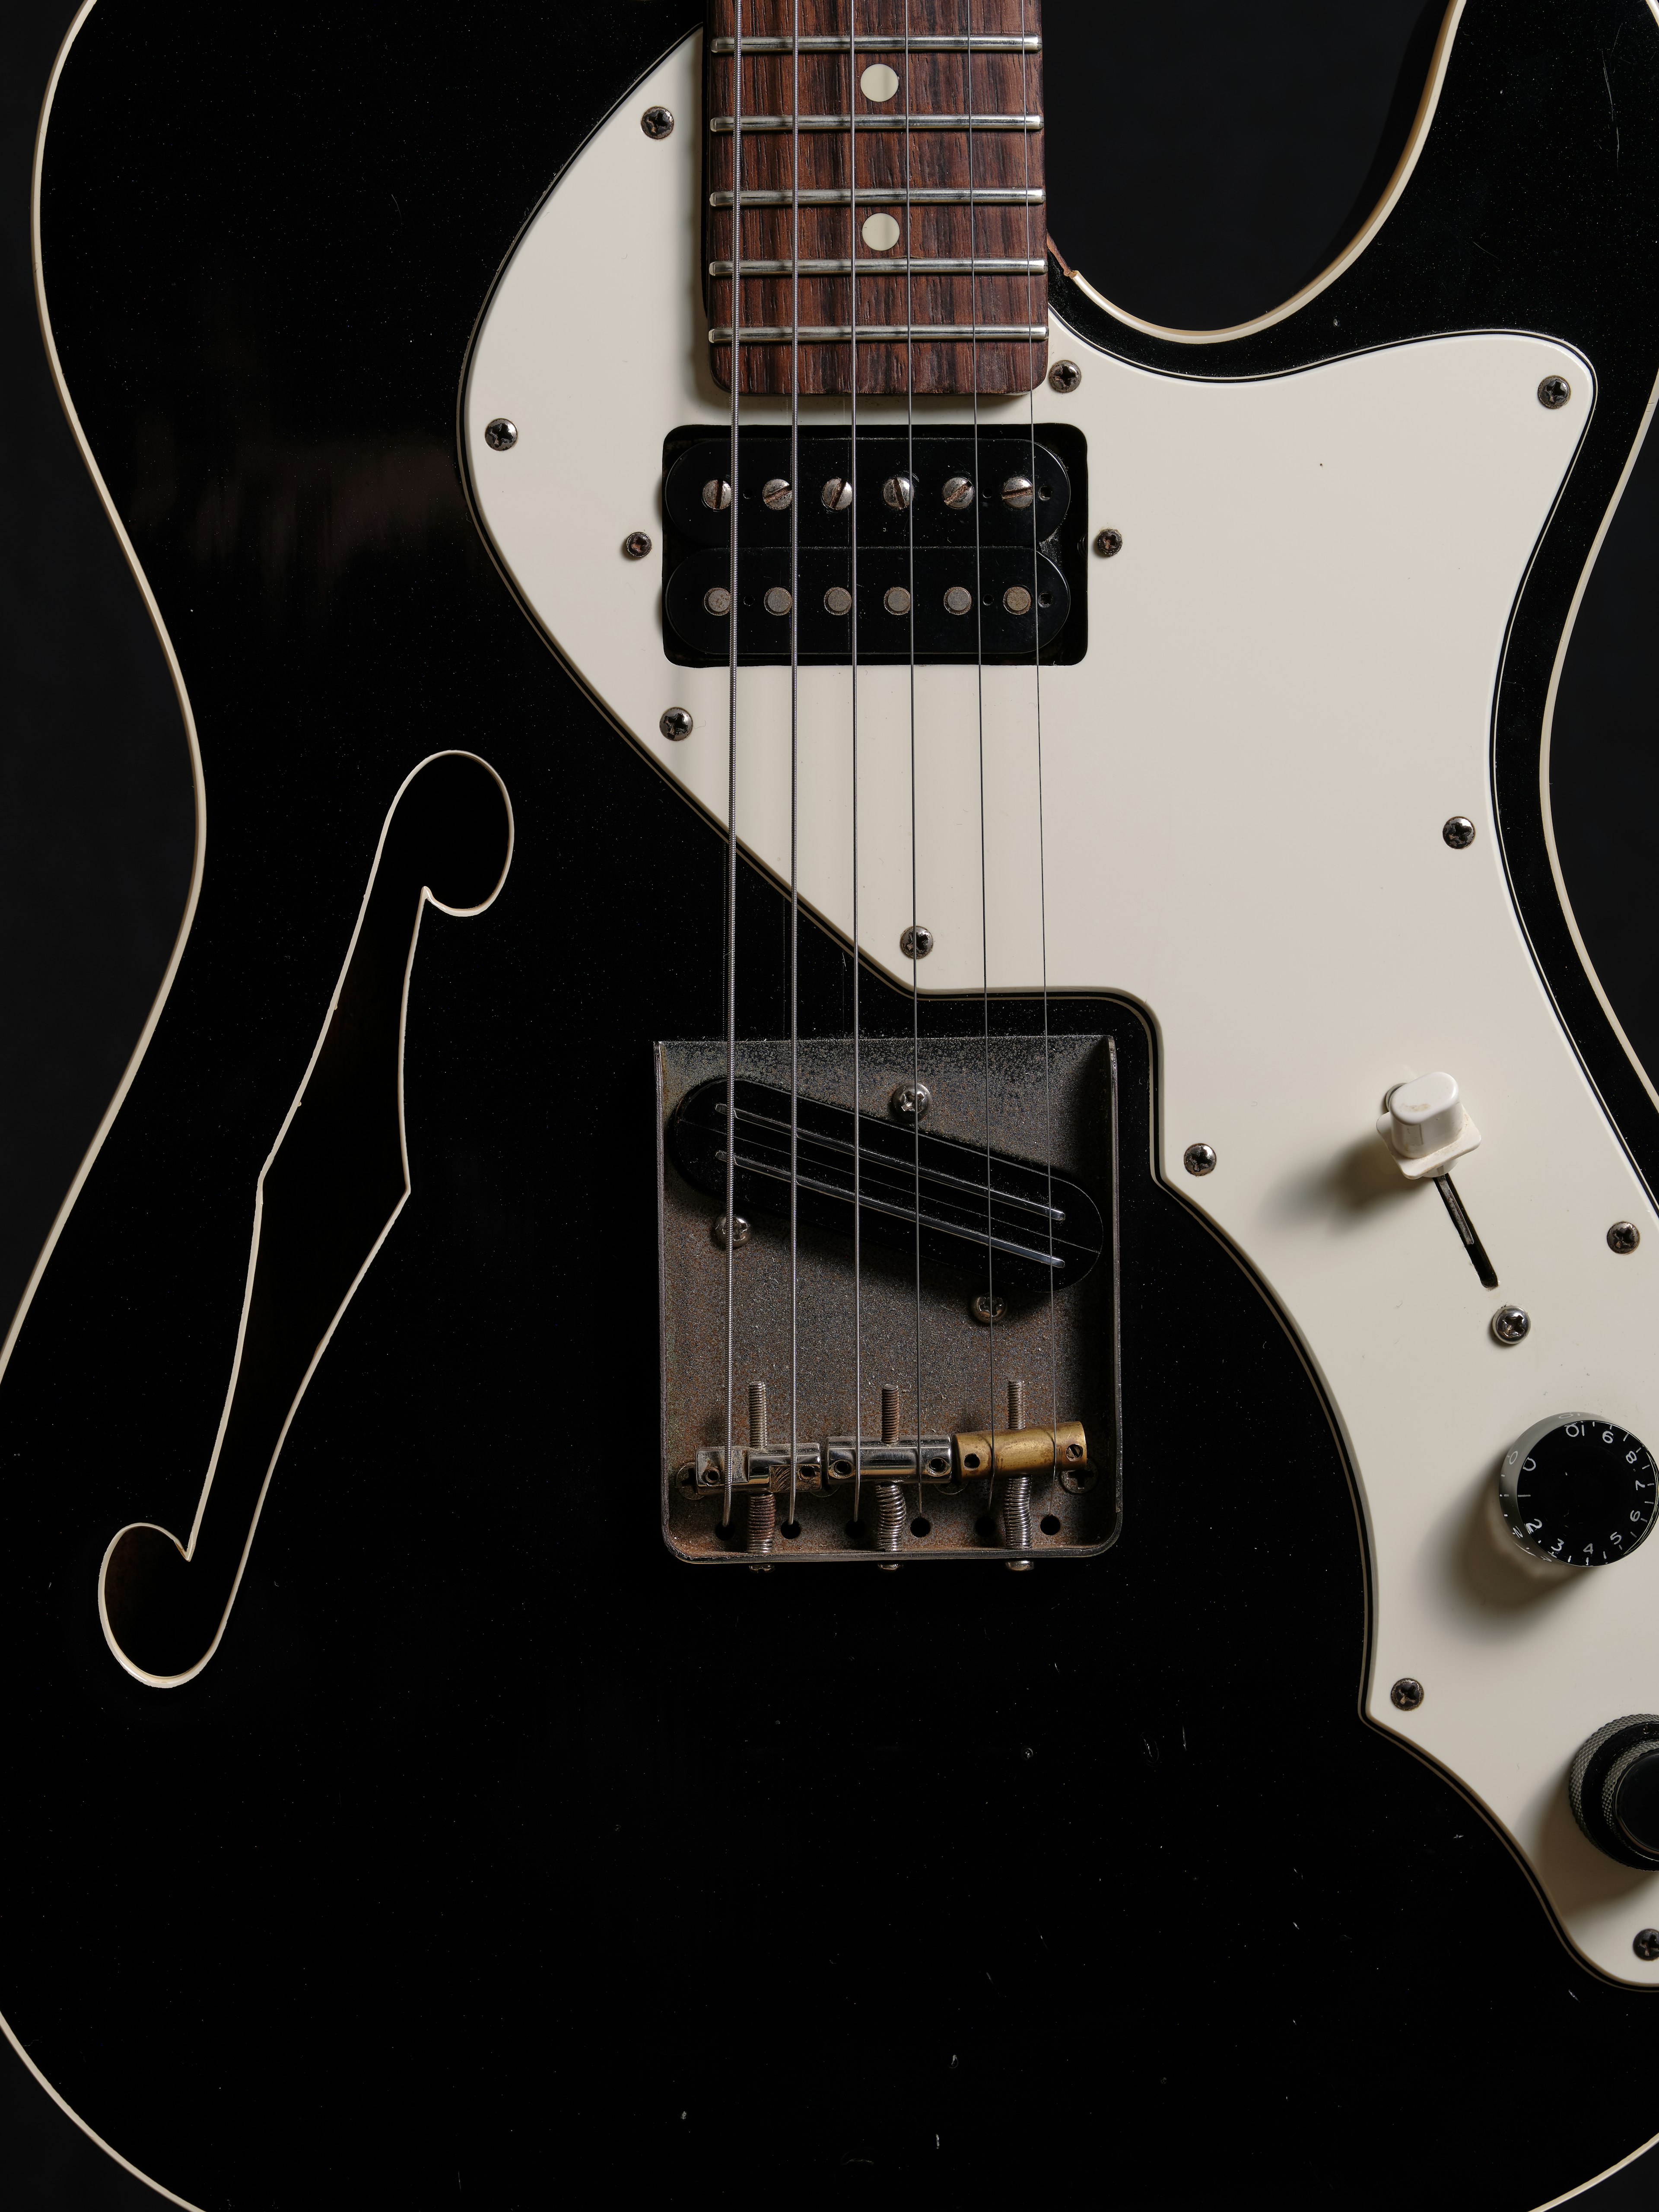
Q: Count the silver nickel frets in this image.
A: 5